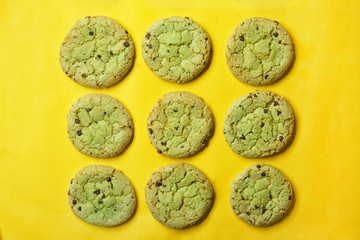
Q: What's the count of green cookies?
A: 9